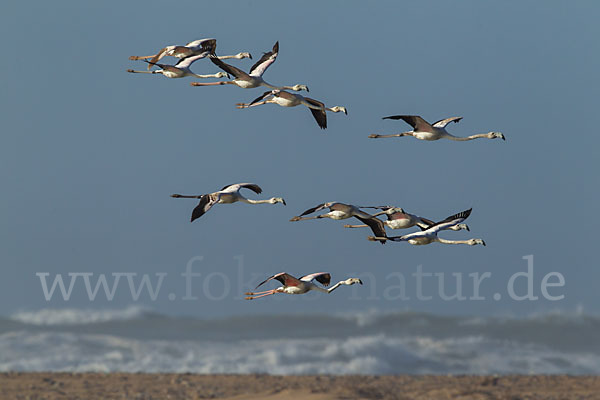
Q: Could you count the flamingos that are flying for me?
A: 10